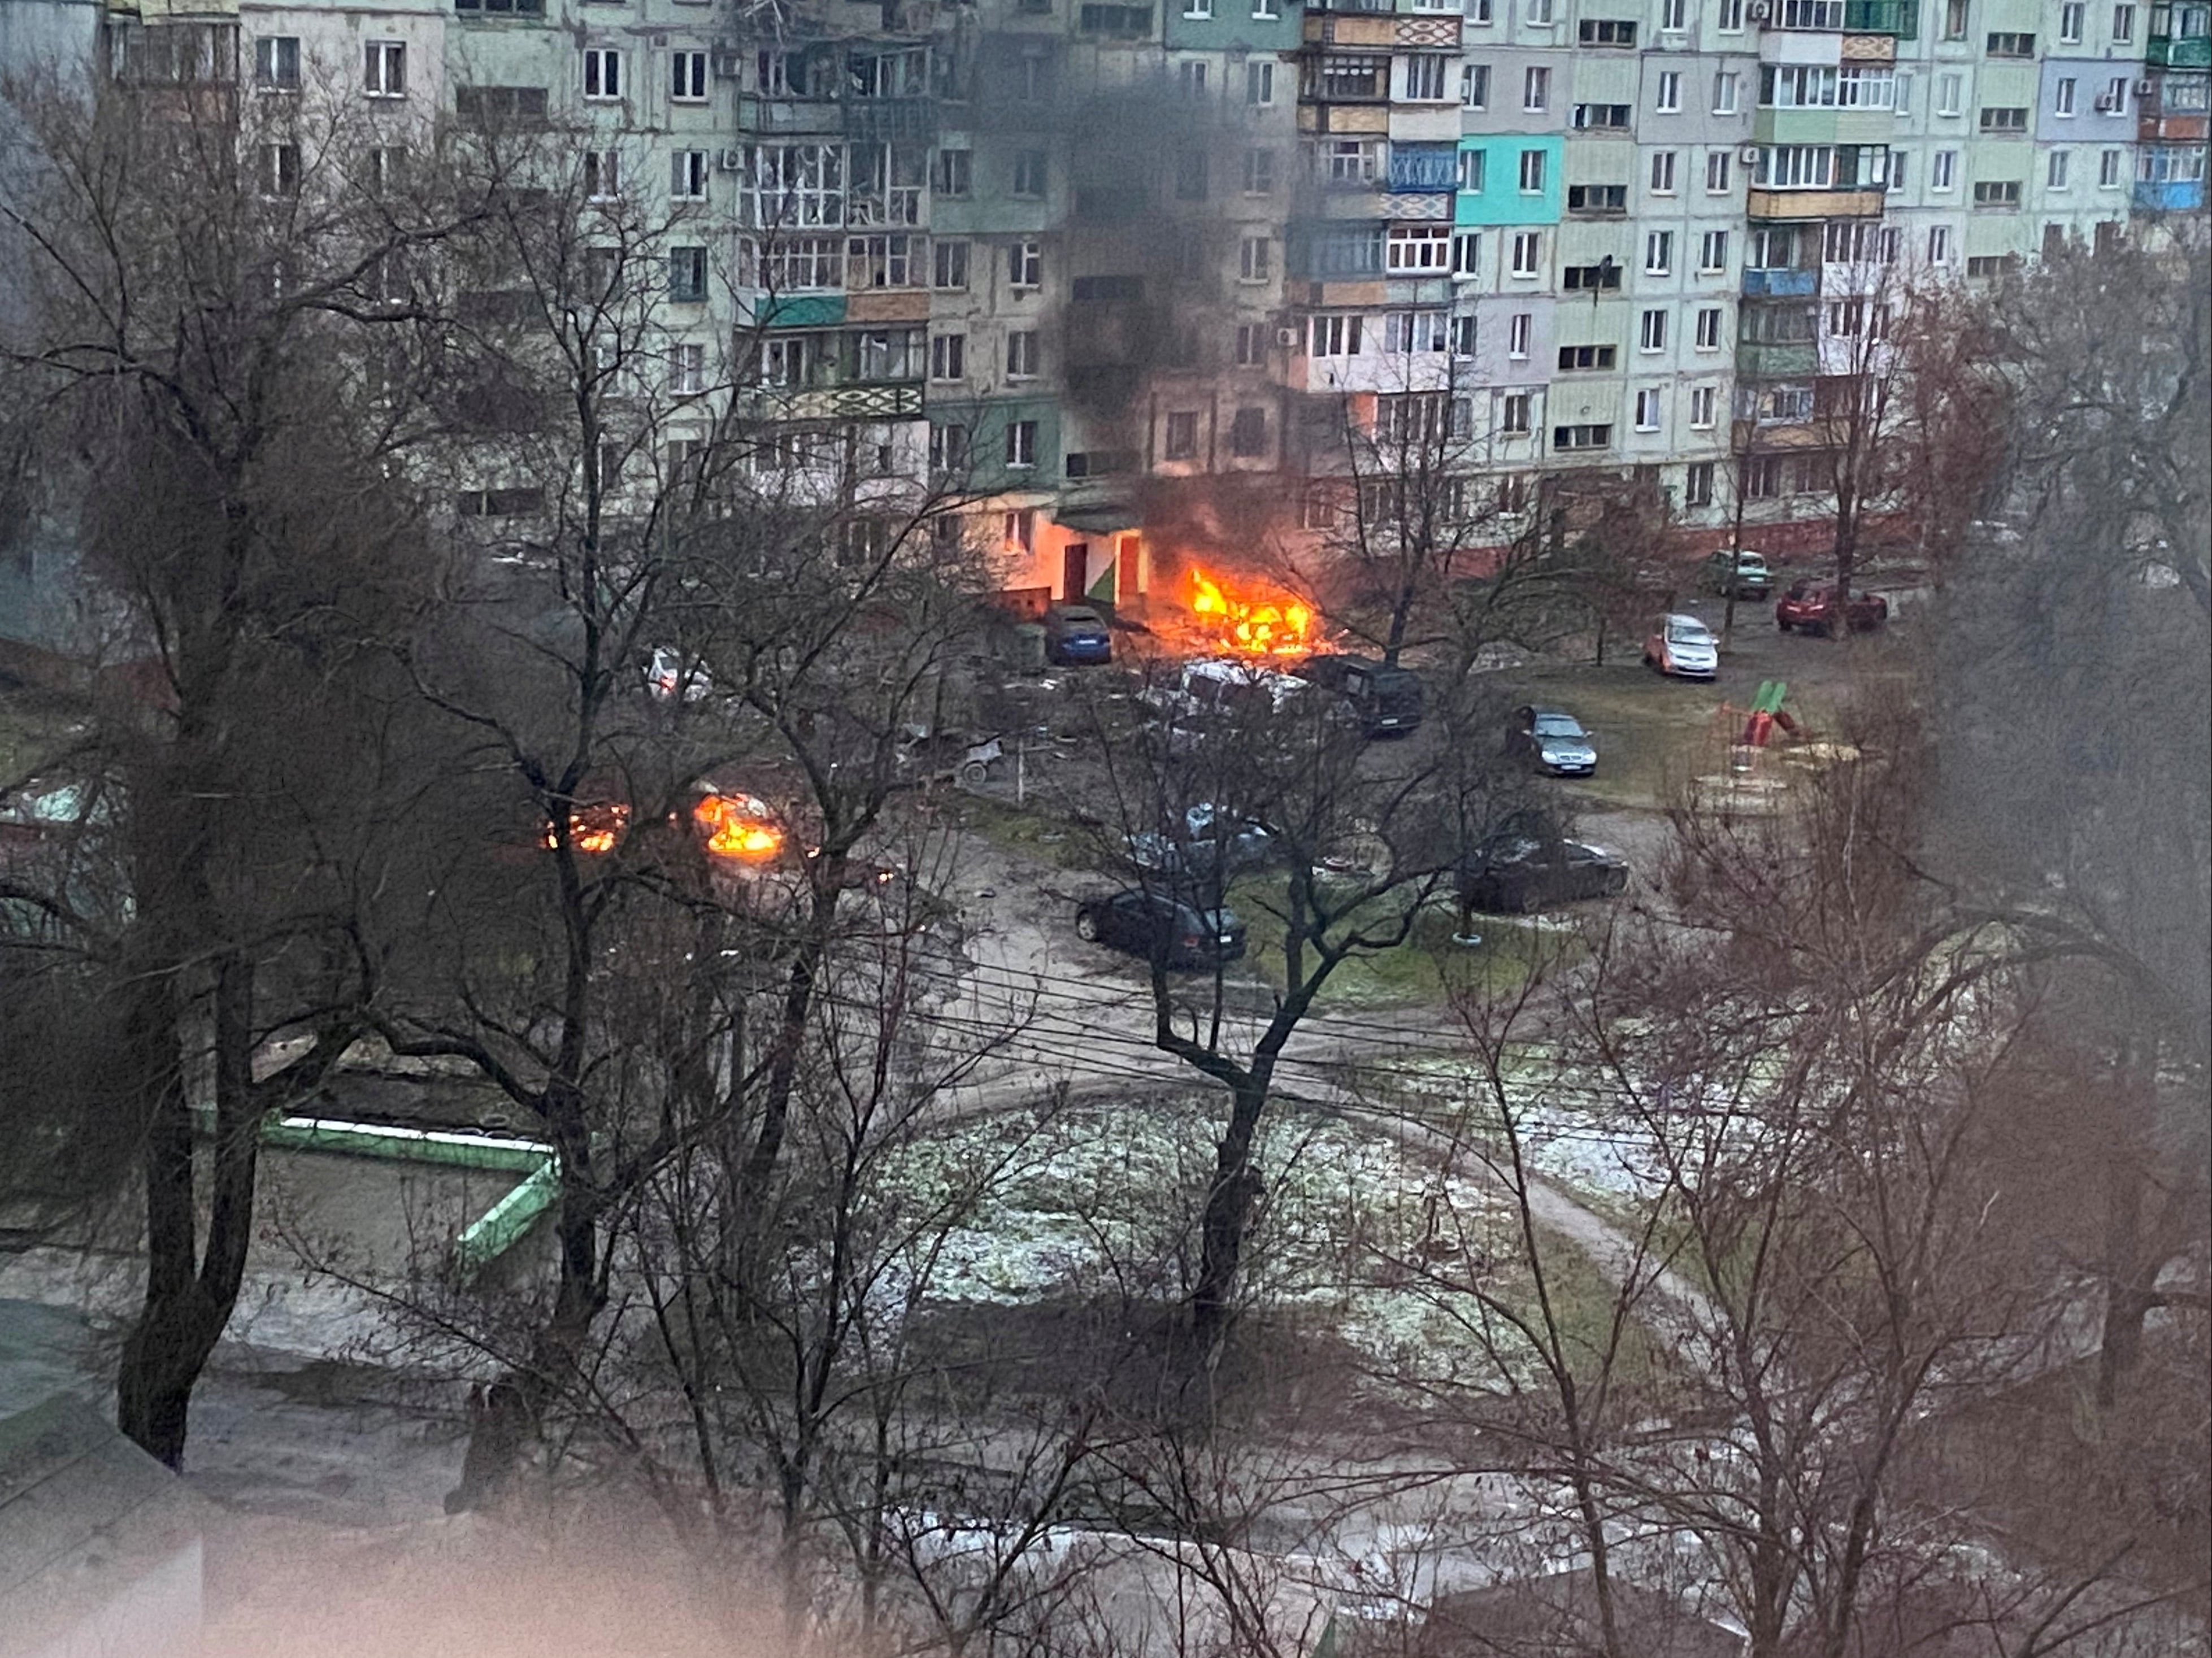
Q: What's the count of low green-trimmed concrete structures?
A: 1